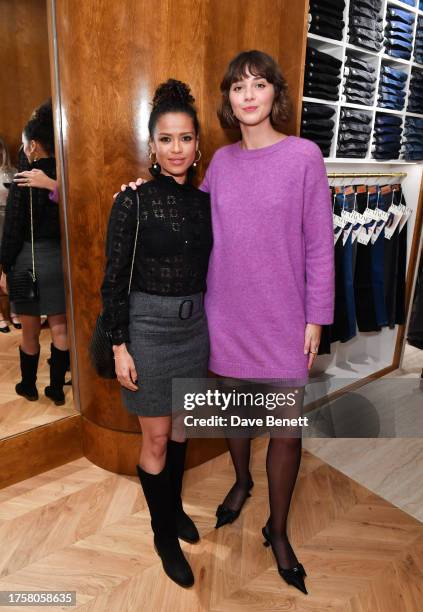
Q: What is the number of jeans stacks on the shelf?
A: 12